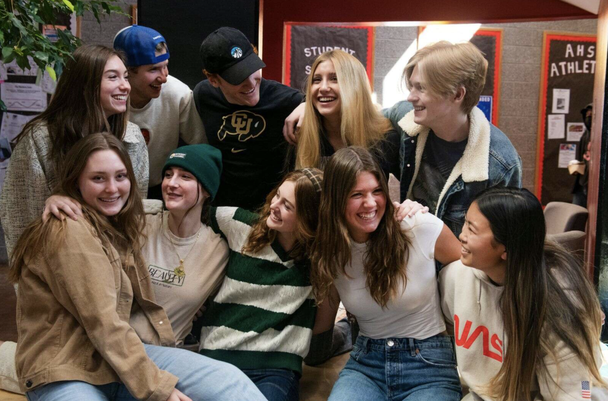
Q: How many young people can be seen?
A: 10